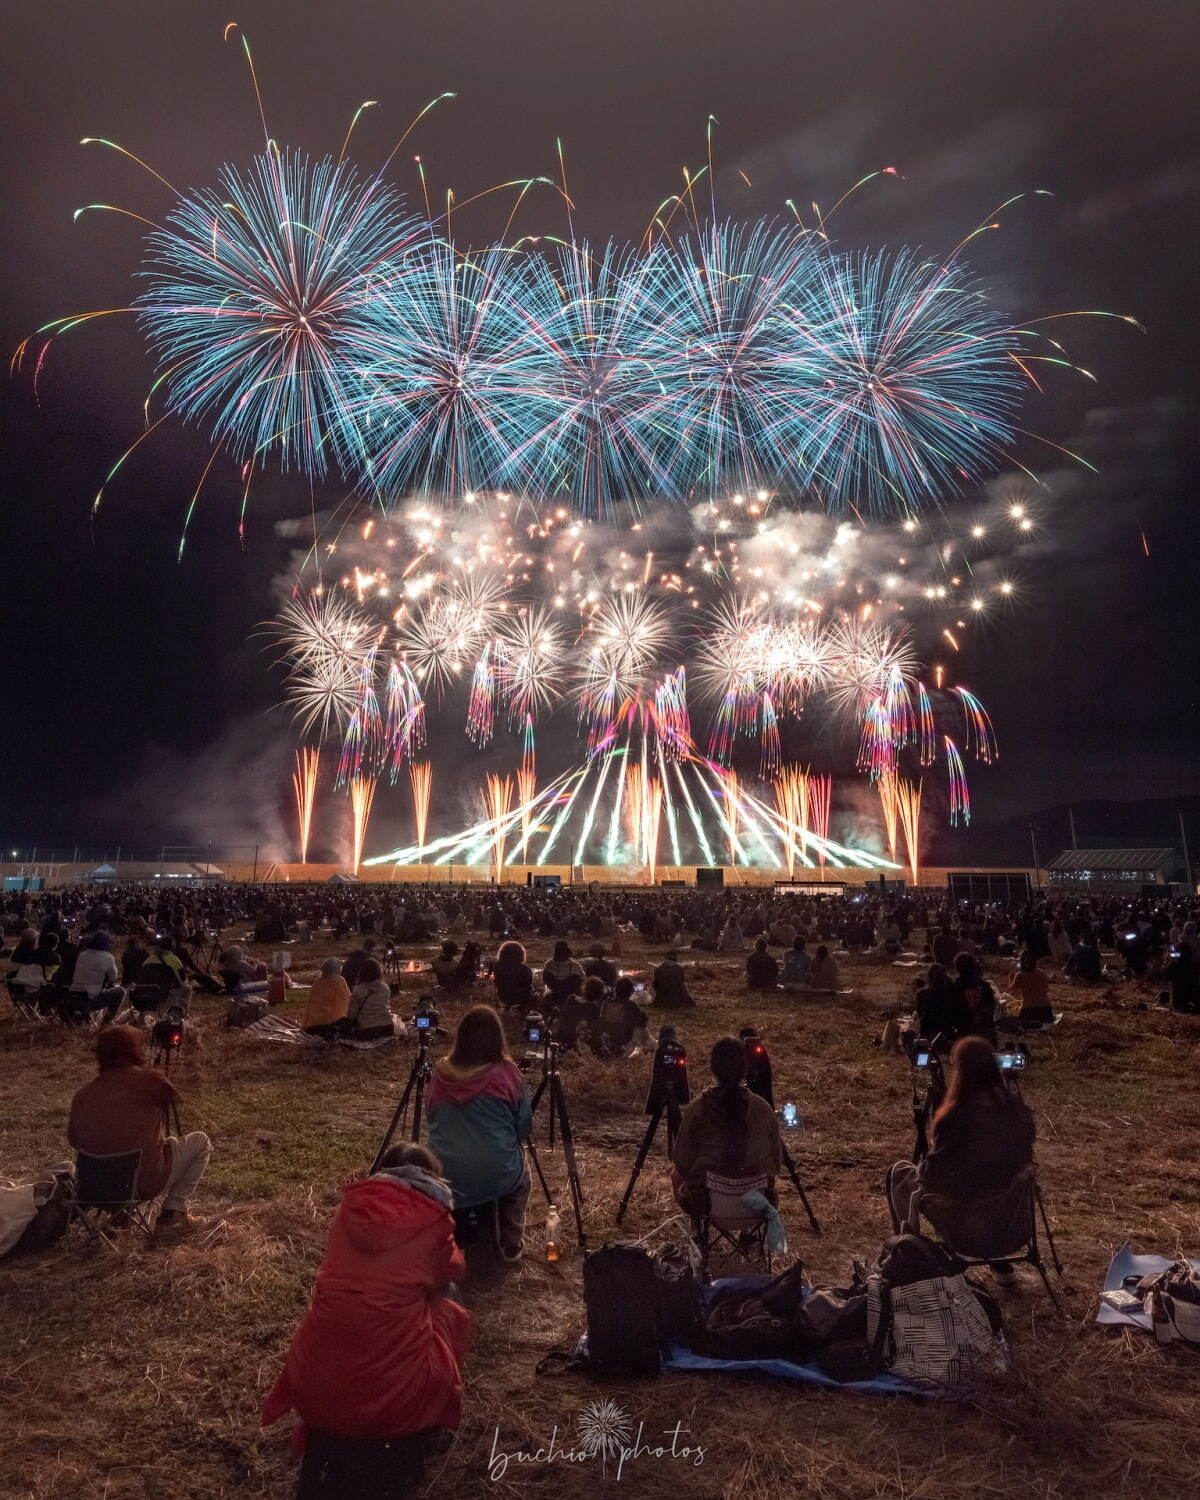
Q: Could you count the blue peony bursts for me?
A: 5